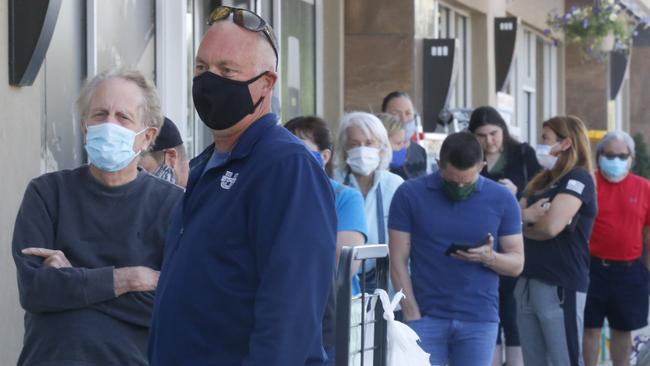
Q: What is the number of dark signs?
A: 4